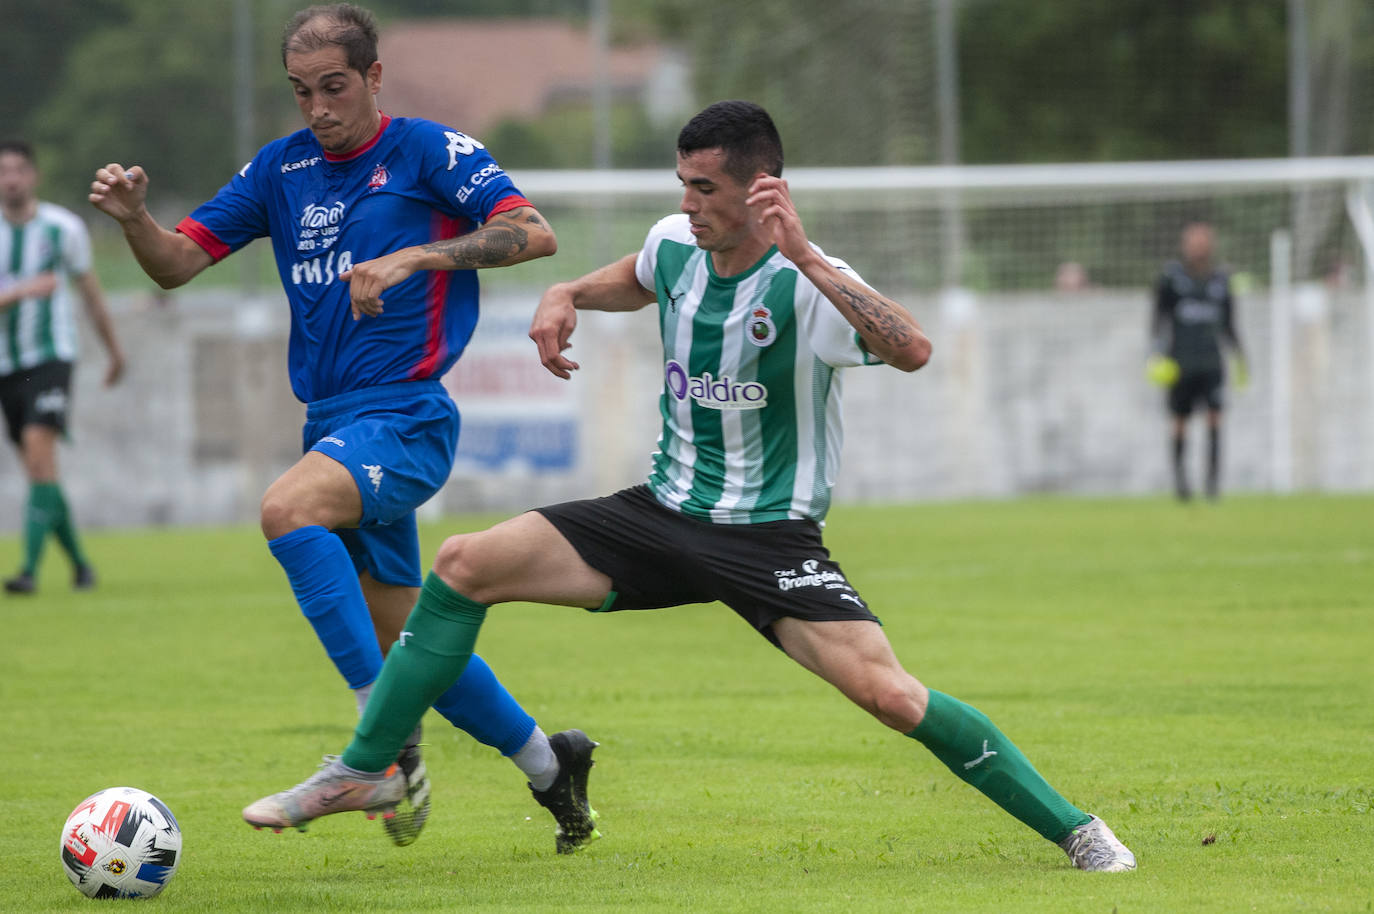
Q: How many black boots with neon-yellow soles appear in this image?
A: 2